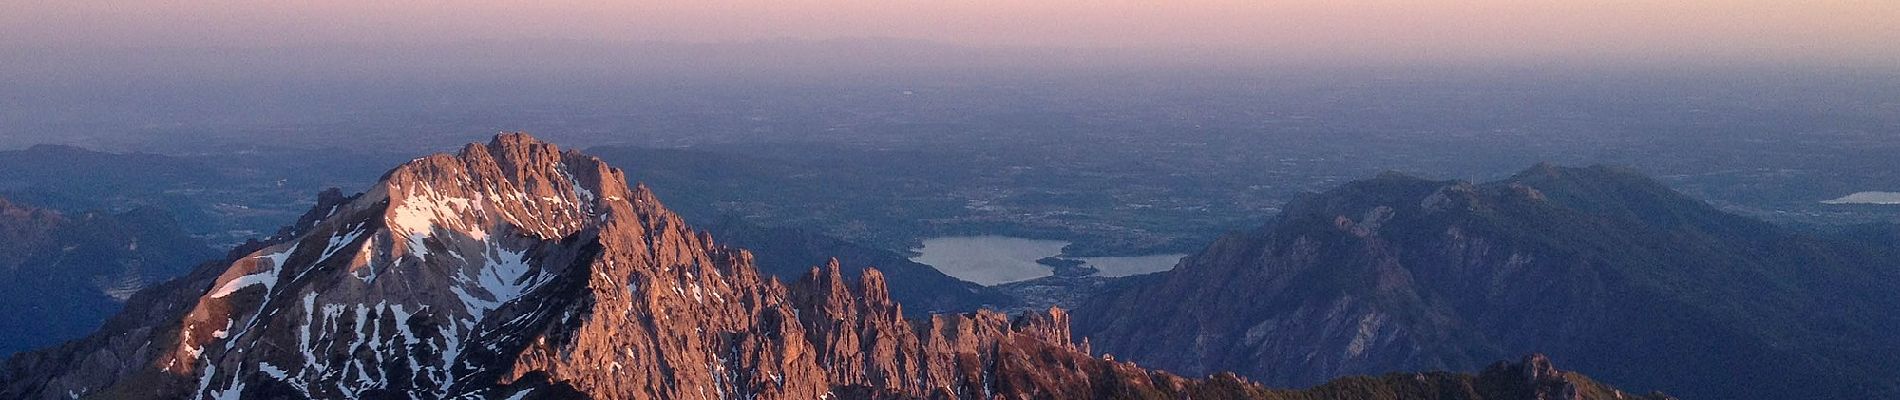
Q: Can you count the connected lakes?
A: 2